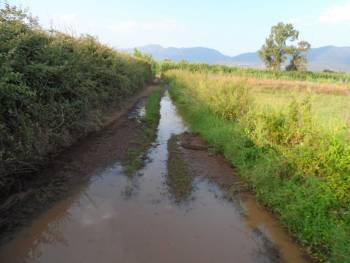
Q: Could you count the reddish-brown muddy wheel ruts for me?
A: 2